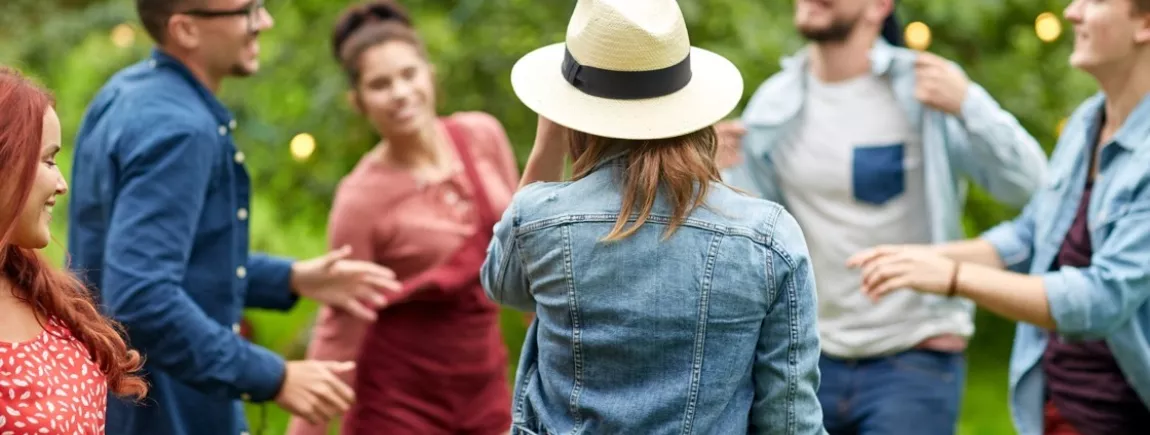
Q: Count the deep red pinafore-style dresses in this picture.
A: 1